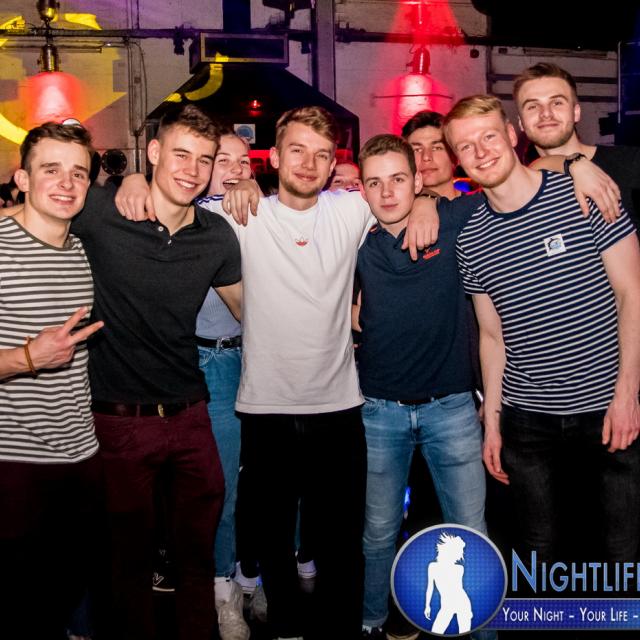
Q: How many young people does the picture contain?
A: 9